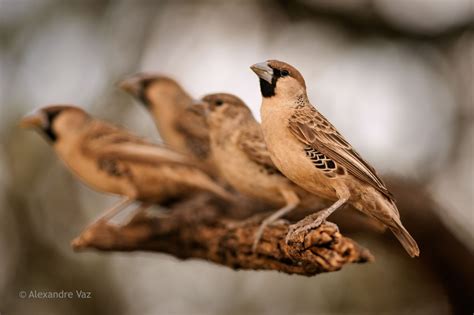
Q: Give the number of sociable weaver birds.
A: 4